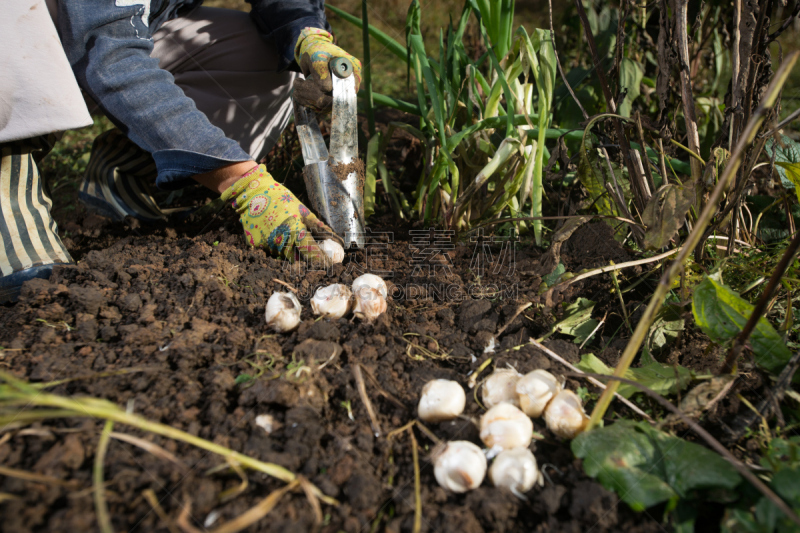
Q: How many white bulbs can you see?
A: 12